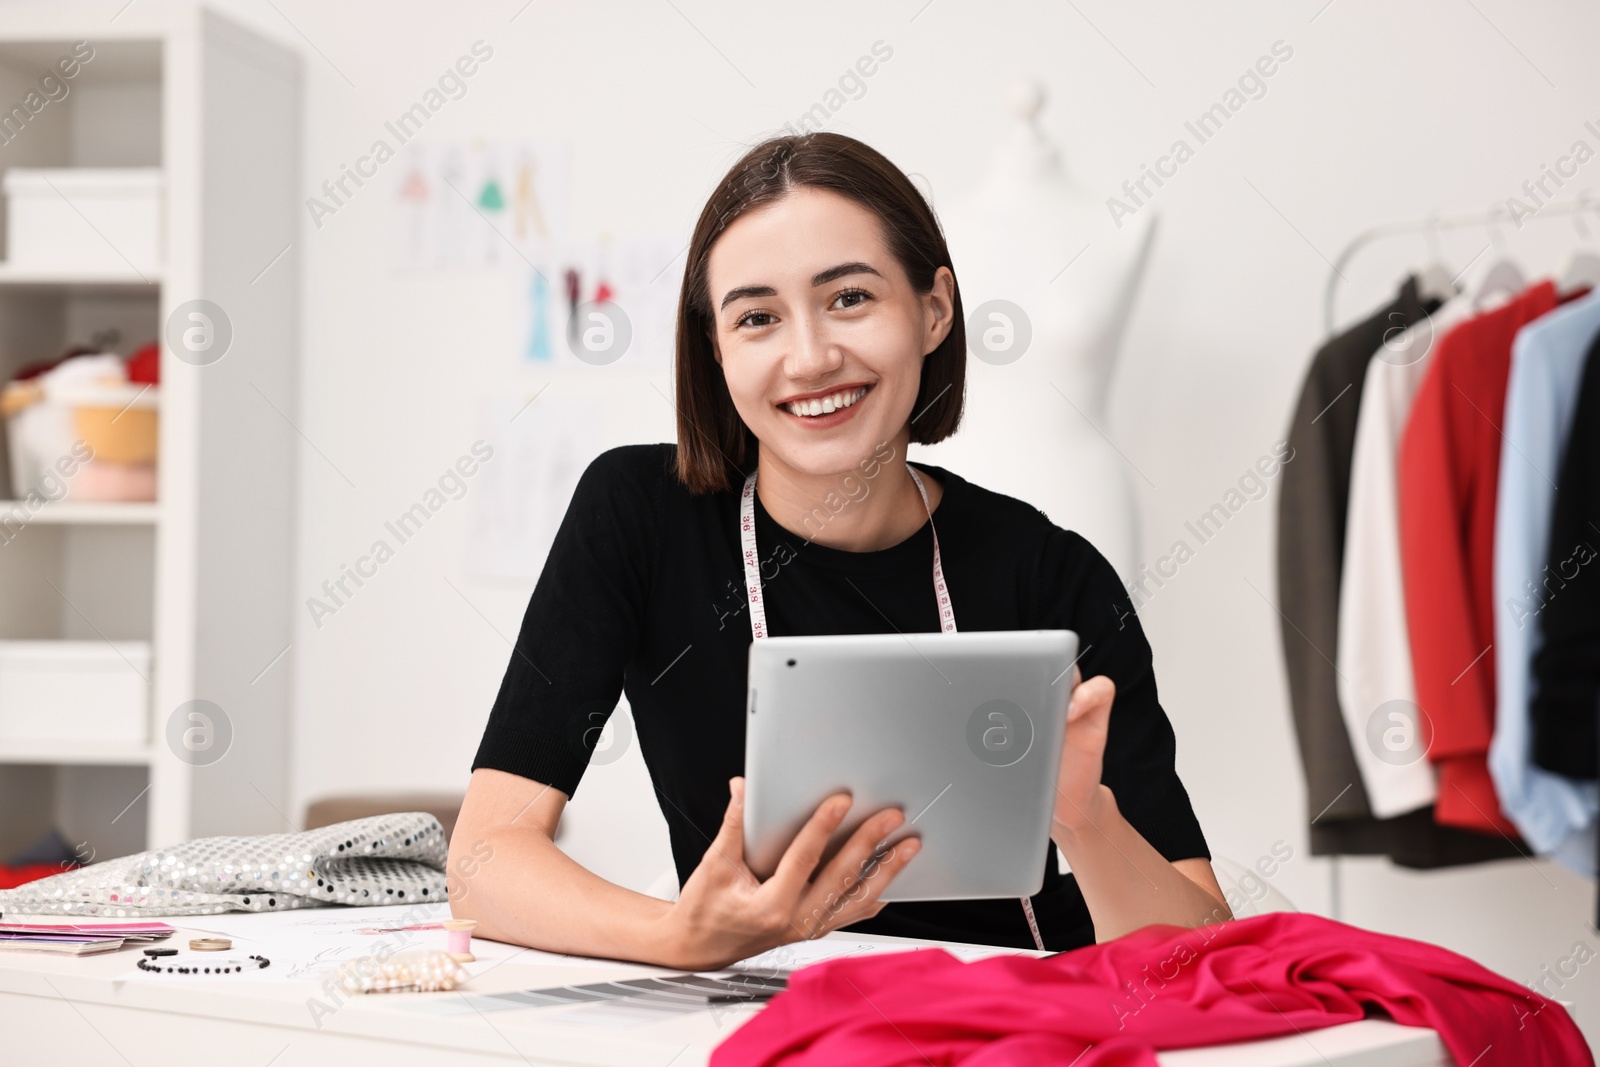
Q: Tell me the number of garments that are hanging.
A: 5